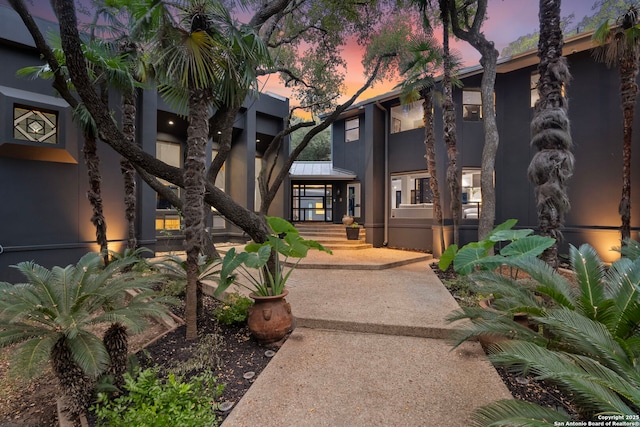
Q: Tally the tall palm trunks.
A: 7